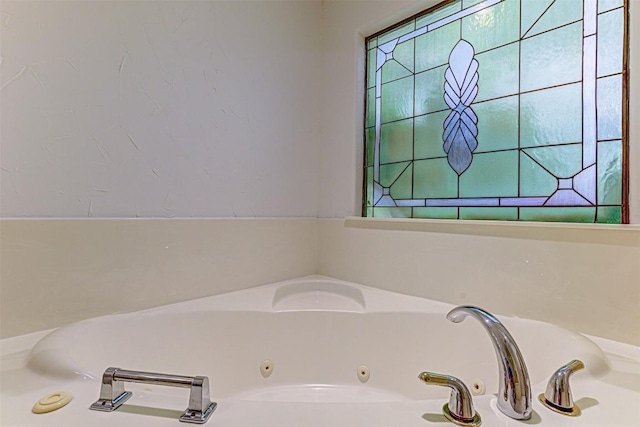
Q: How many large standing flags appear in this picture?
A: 0